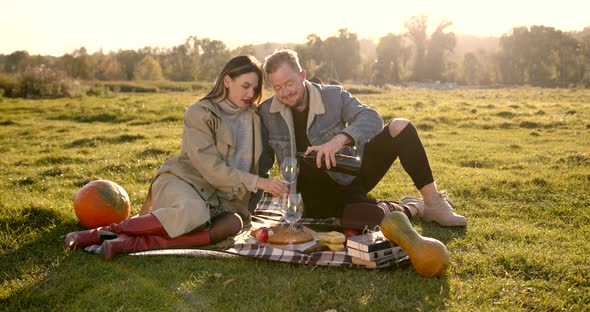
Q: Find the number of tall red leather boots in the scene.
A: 2